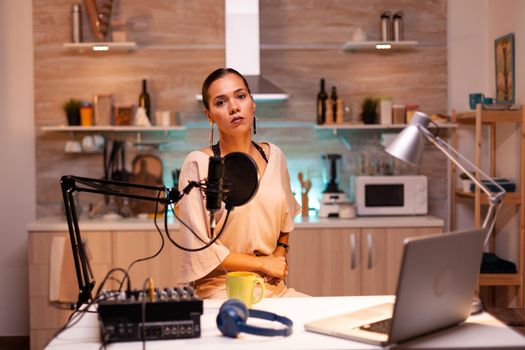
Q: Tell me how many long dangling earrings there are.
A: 2